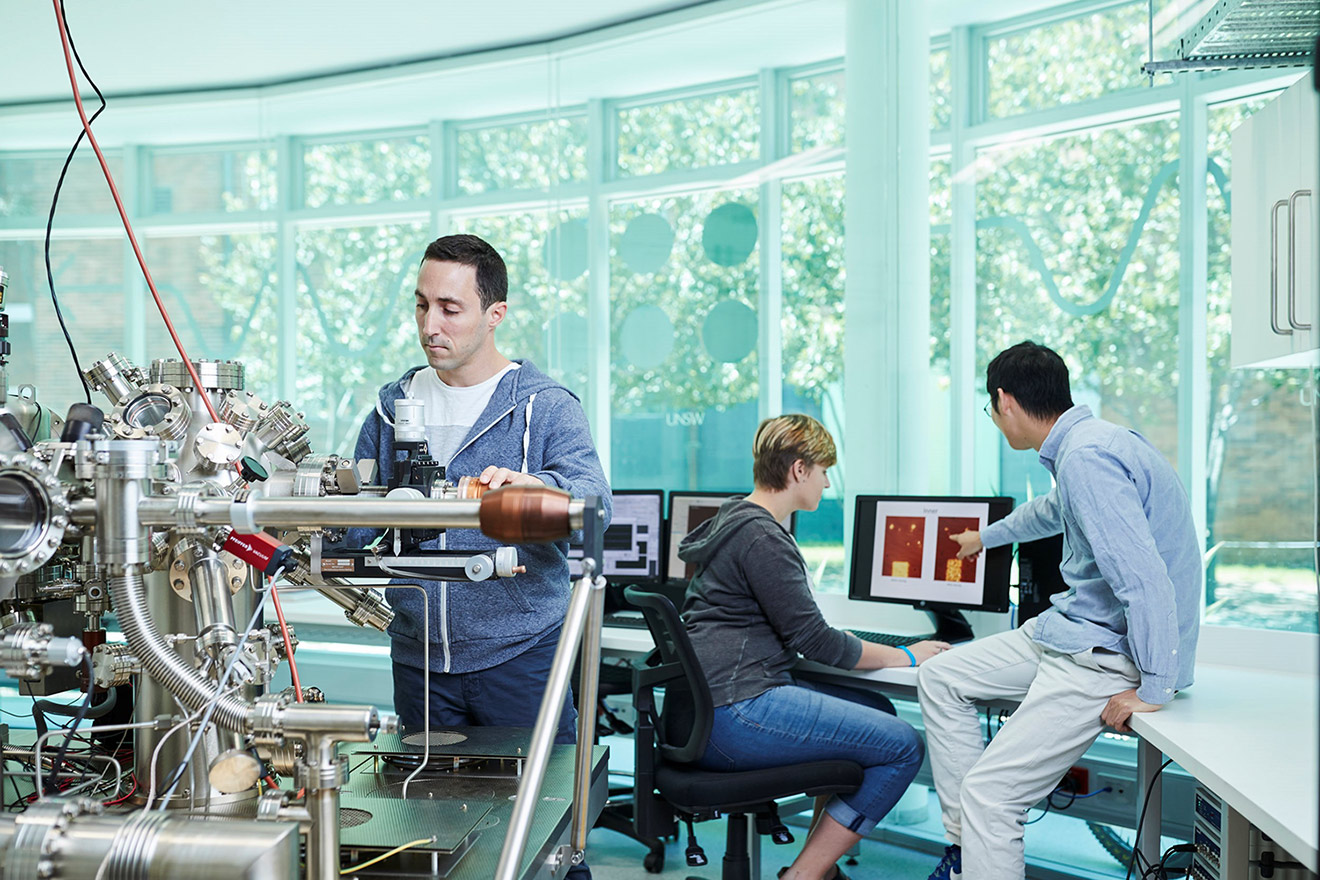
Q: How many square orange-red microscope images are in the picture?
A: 2